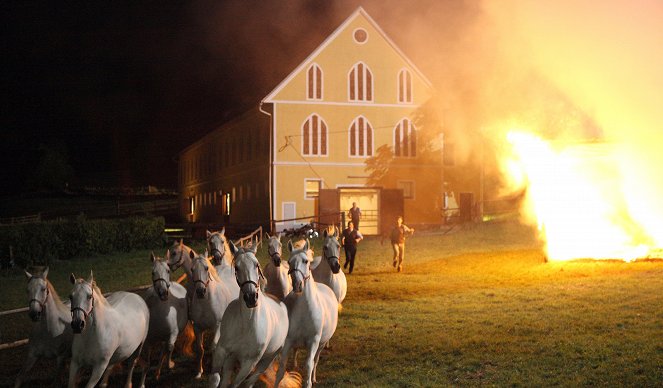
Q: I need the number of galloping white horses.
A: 10